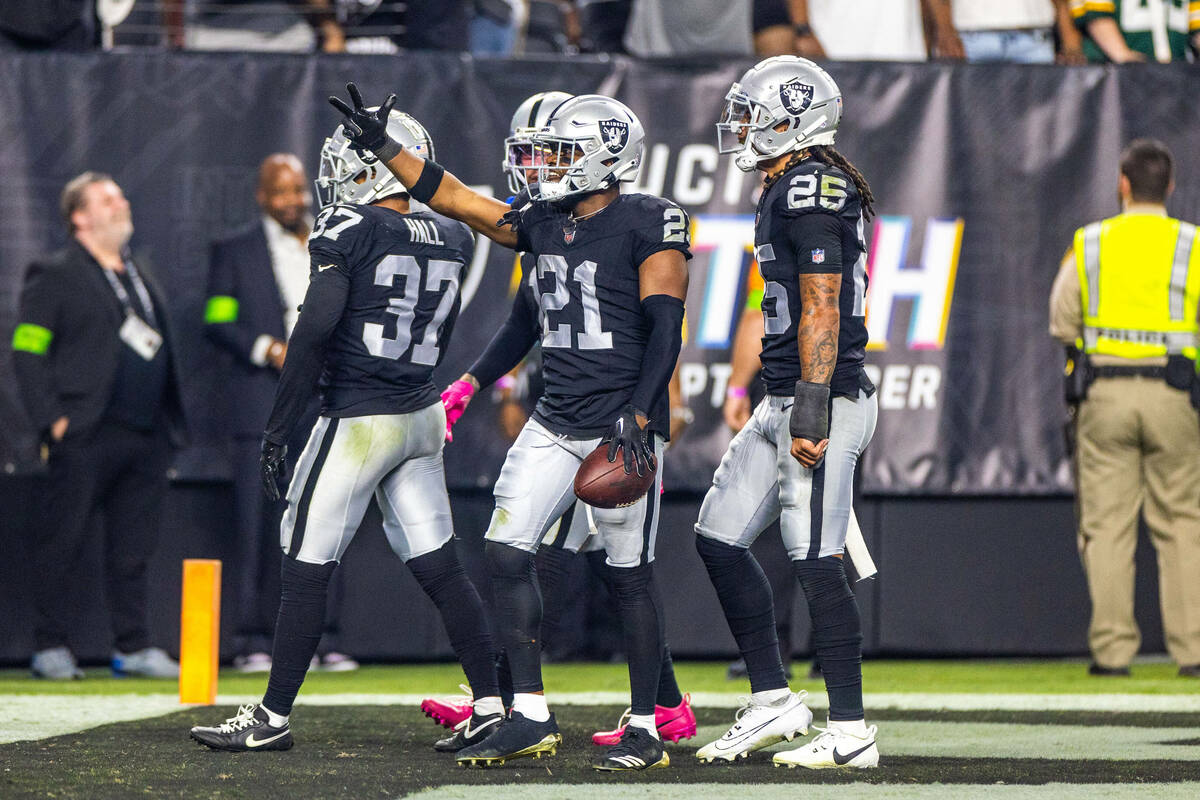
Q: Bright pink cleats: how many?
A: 2